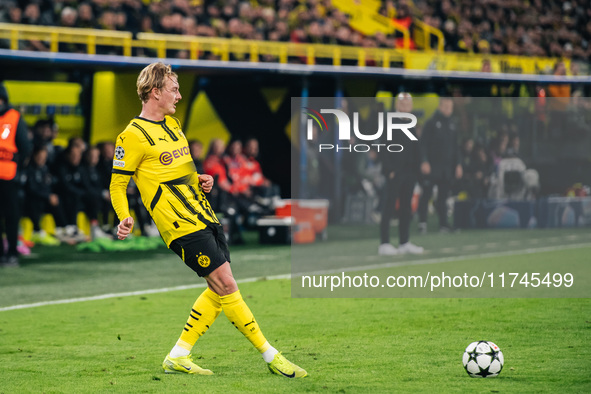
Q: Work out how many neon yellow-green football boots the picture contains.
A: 2